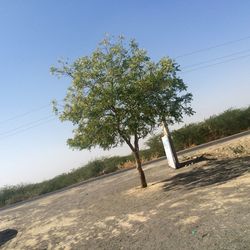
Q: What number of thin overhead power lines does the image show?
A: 3